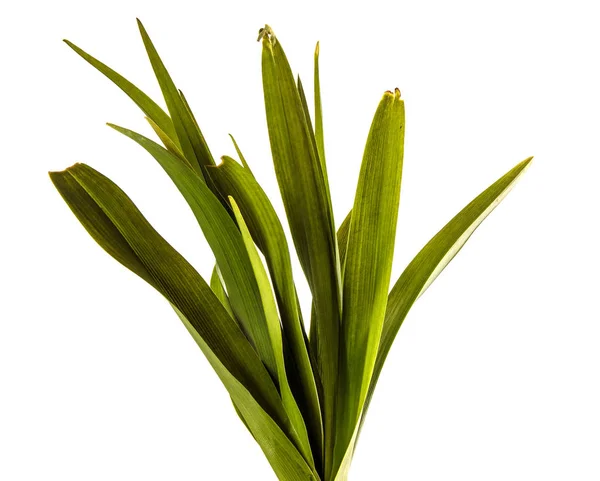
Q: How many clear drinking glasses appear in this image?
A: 0